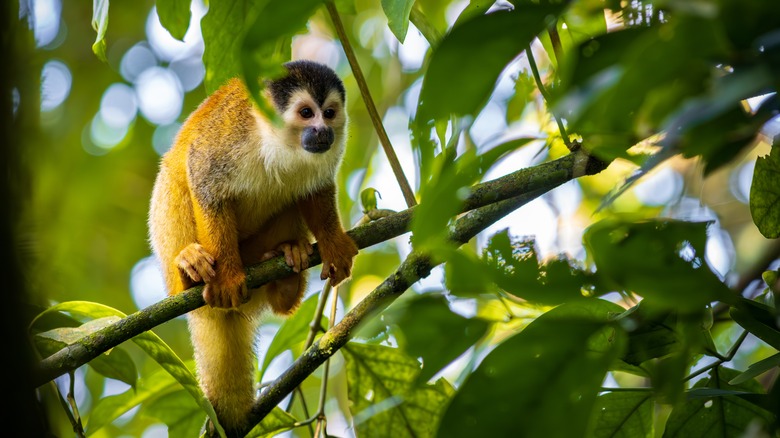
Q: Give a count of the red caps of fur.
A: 0